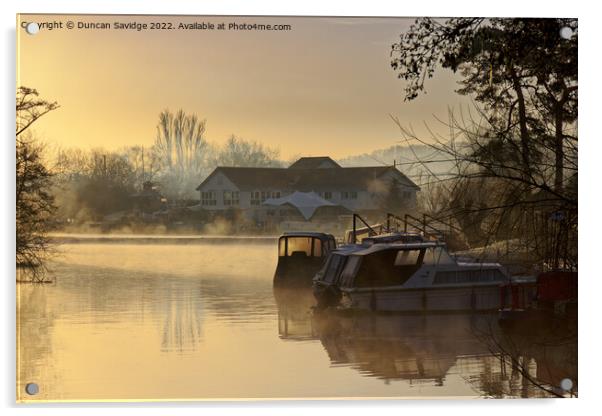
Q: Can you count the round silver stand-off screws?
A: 4